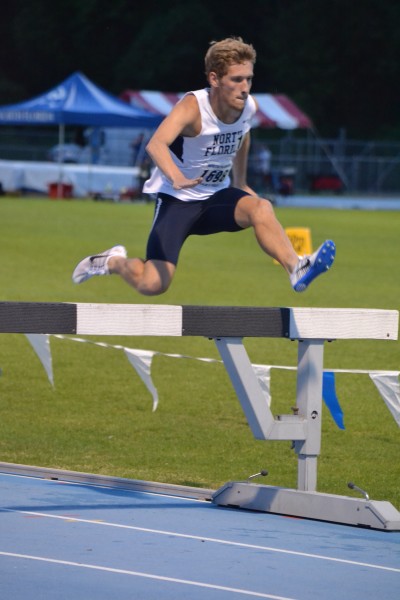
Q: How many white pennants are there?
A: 4